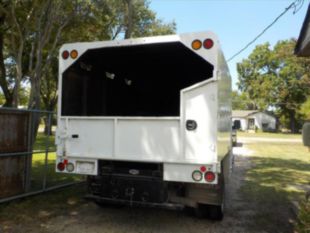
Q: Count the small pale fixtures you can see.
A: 3